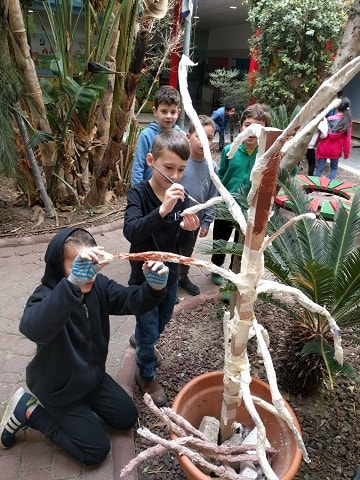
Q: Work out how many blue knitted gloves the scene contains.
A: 2